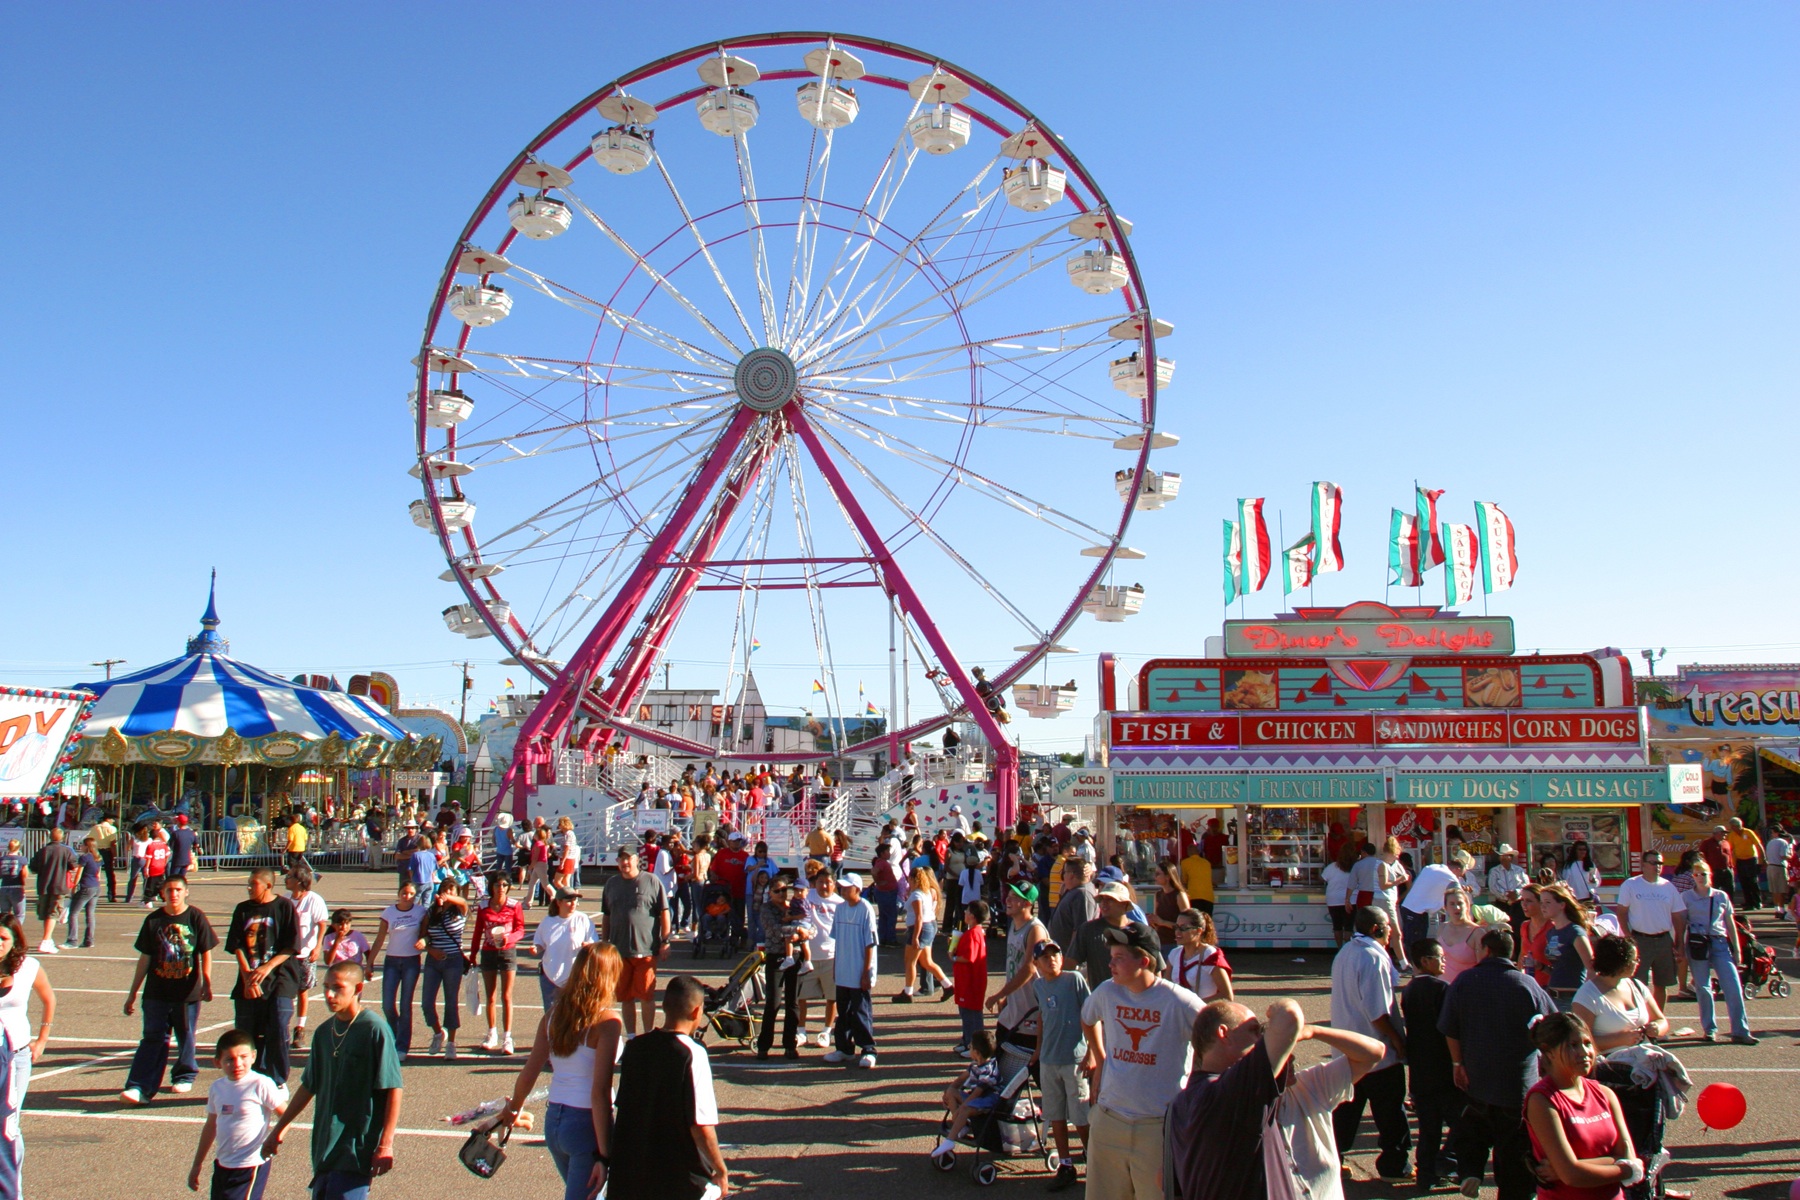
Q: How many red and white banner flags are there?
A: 8